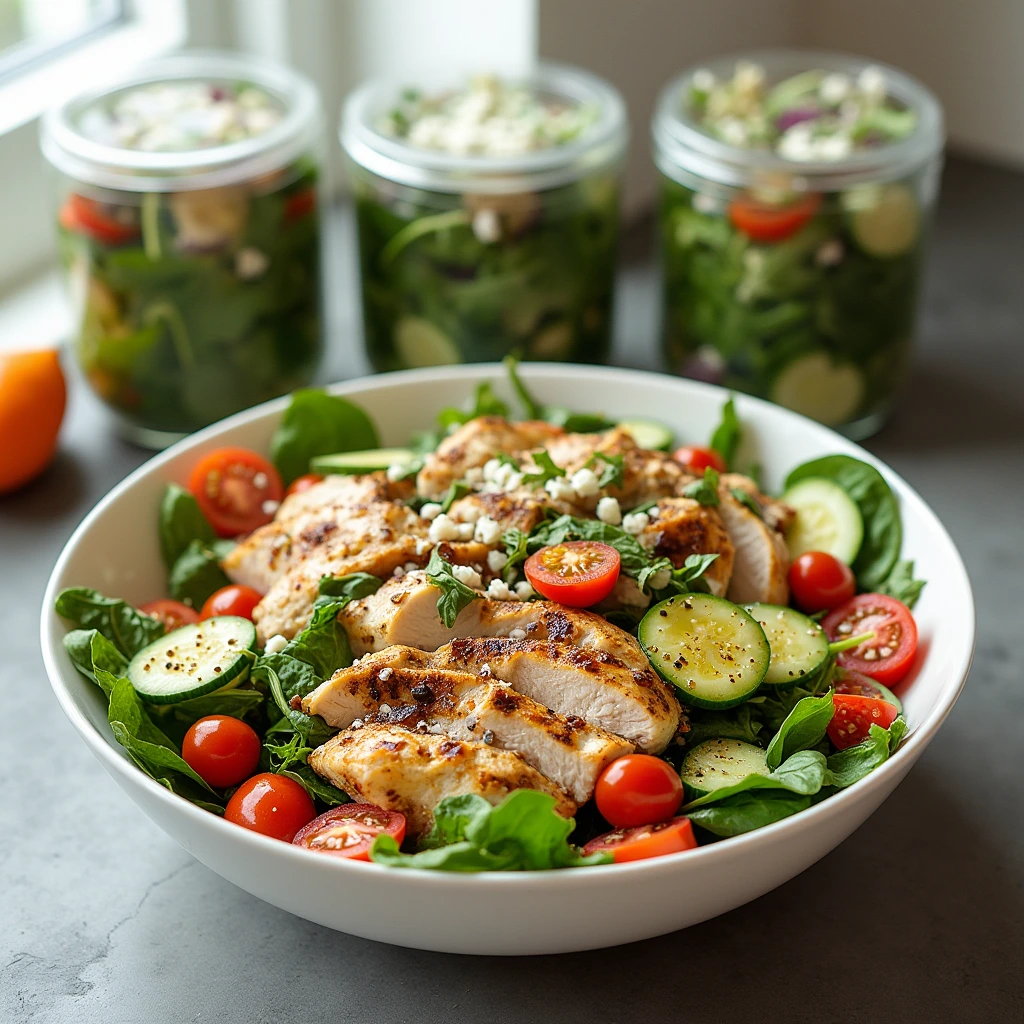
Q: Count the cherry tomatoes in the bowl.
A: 14